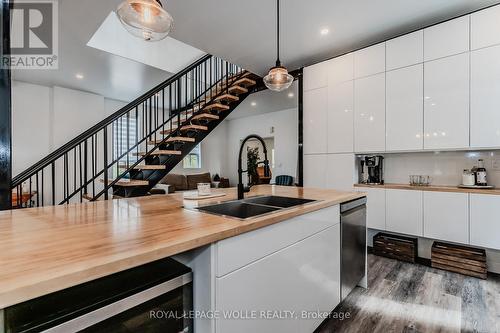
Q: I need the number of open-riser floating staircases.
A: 1